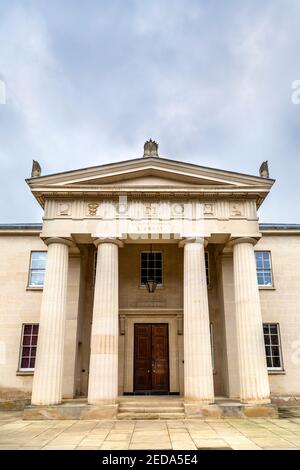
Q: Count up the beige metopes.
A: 7